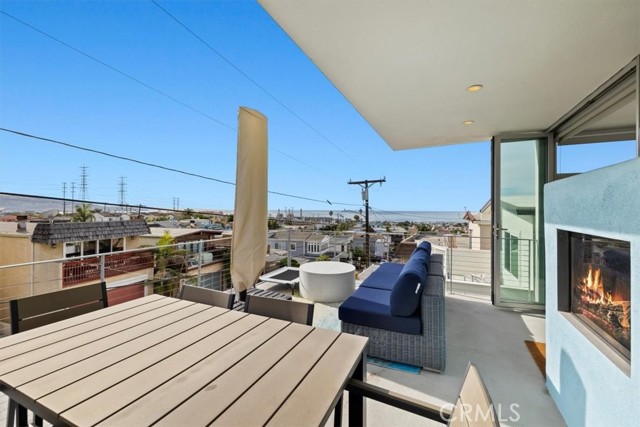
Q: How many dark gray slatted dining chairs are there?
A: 4